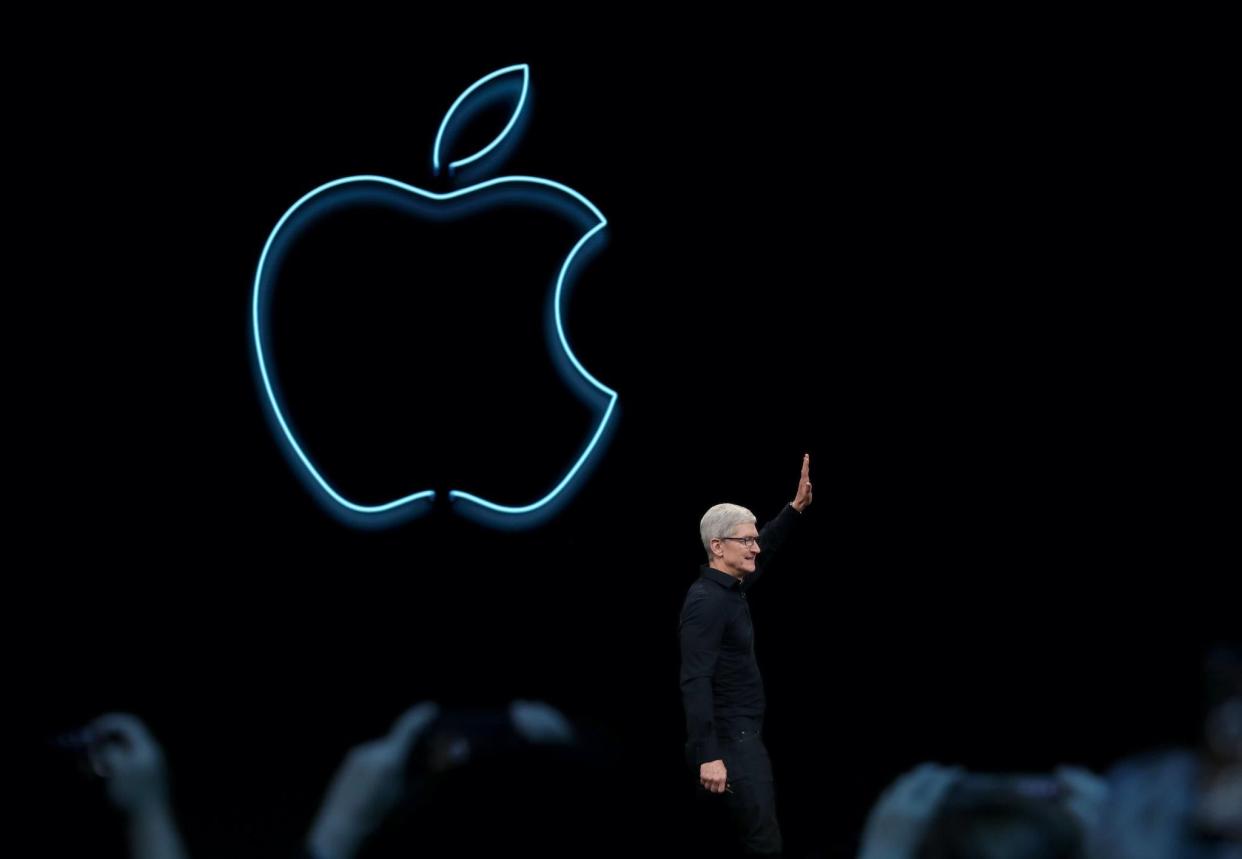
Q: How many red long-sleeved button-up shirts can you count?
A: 0